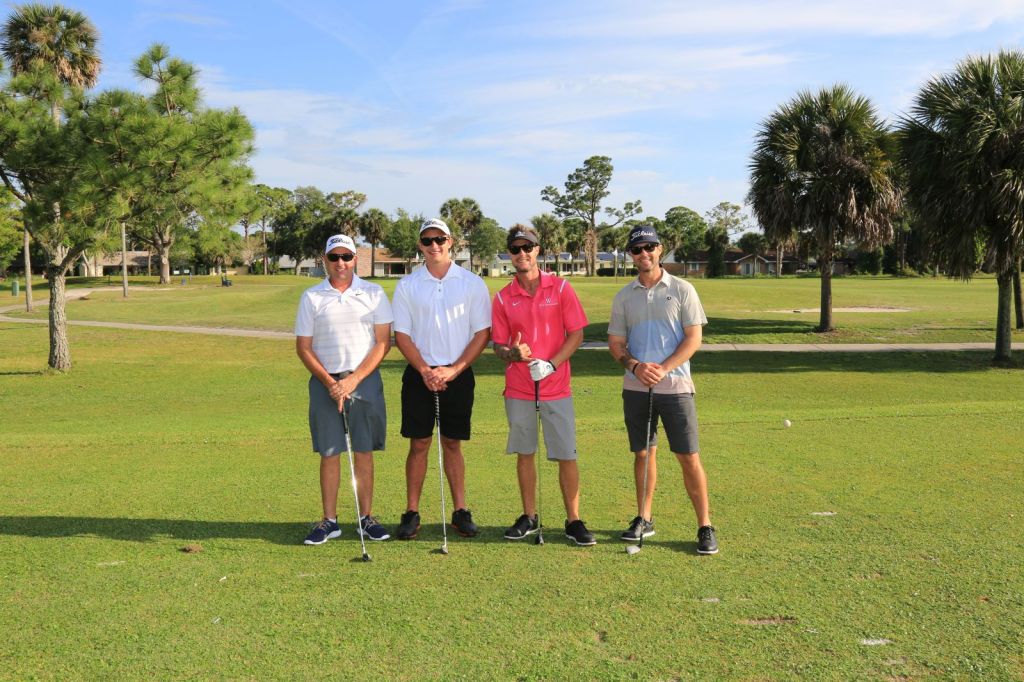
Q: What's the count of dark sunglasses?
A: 4